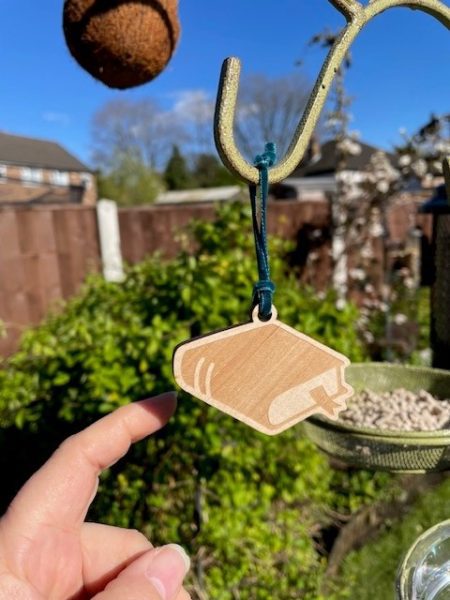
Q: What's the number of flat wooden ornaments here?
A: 1